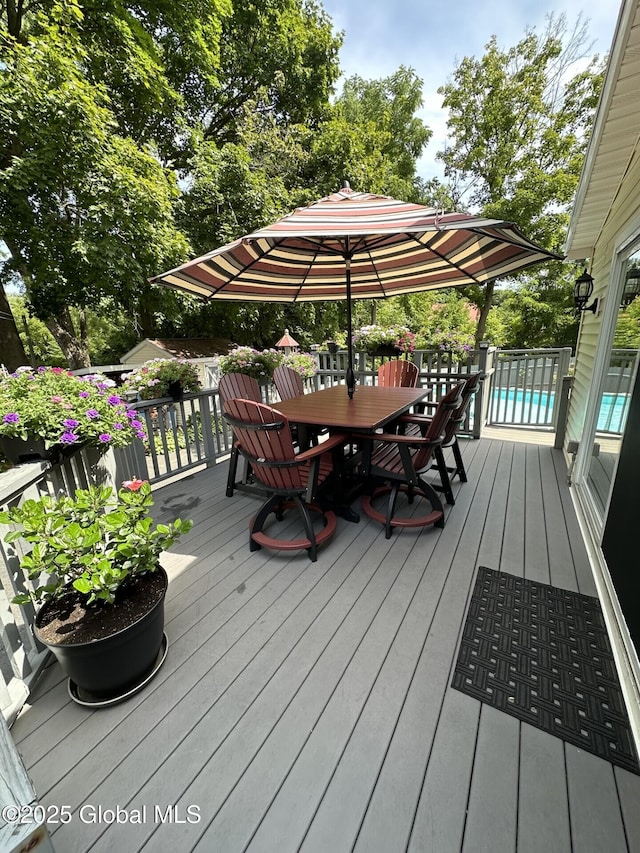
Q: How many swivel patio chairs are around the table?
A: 2